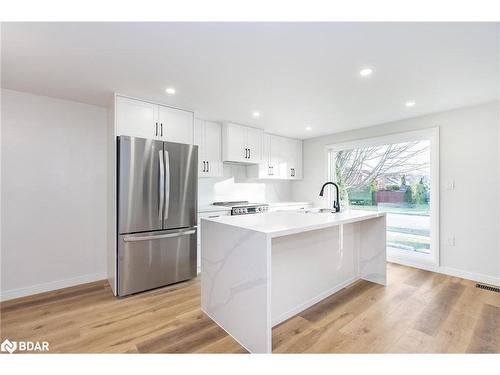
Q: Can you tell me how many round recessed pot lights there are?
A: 5